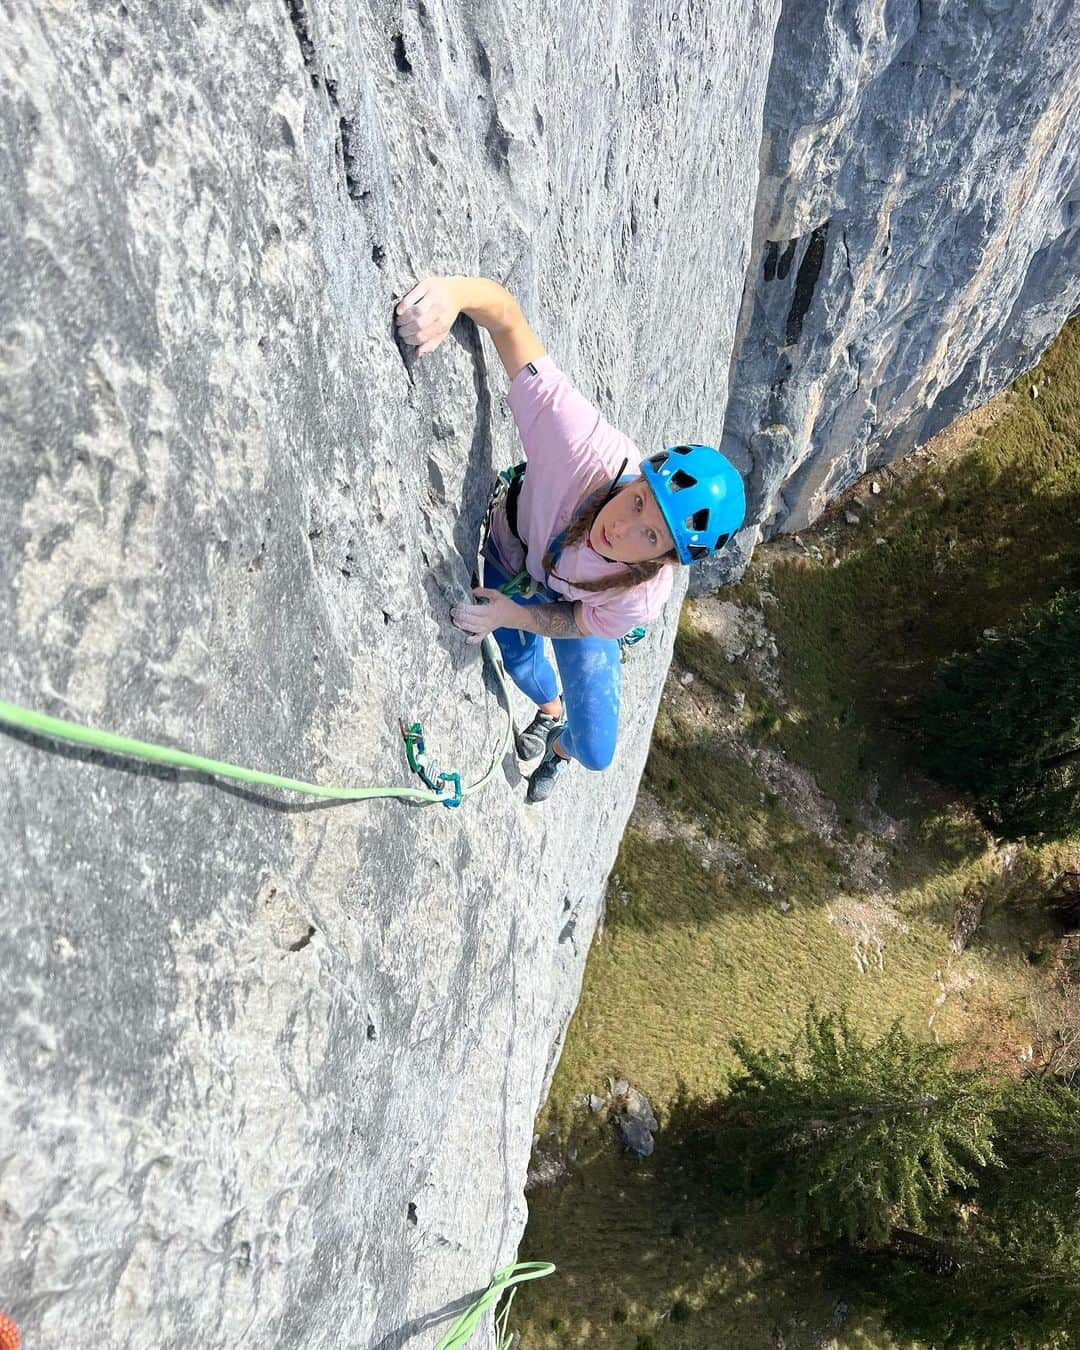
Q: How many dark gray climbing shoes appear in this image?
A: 2